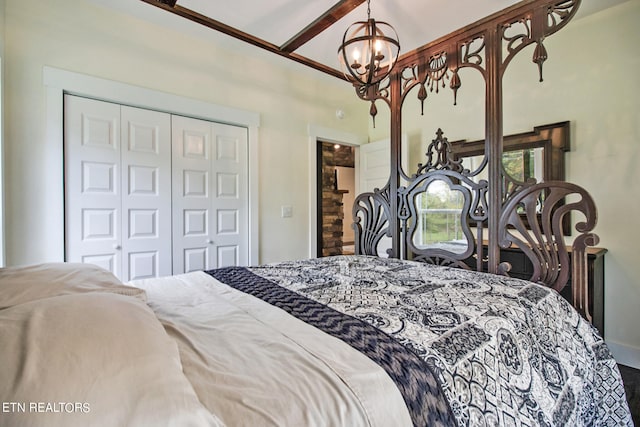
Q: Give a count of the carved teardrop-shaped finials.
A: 4